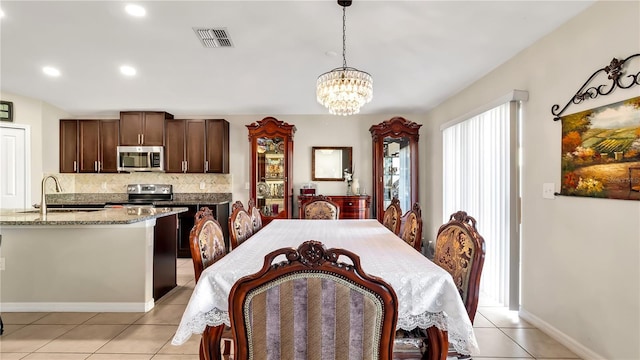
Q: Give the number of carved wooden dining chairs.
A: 8